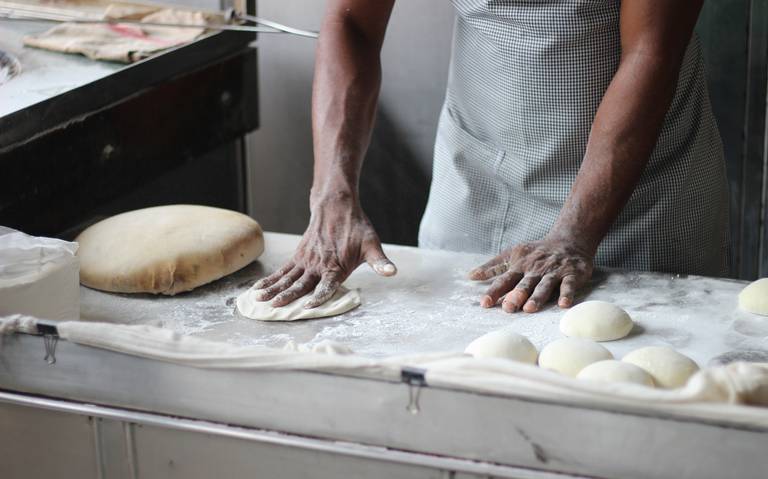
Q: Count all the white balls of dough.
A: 6